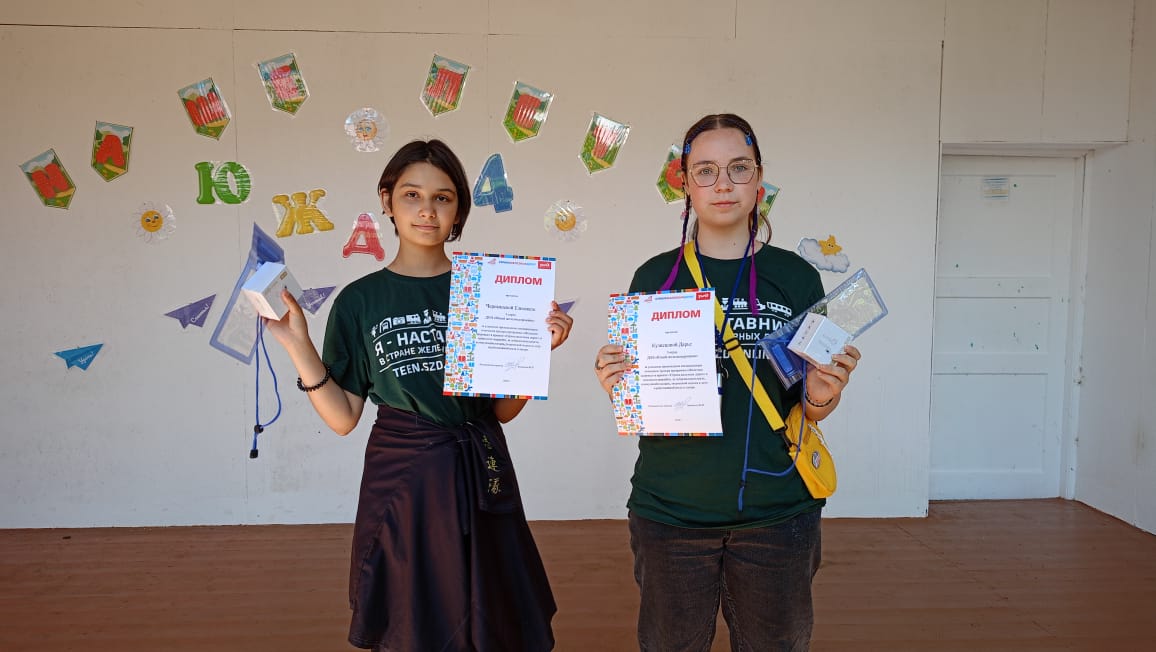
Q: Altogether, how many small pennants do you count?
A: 9